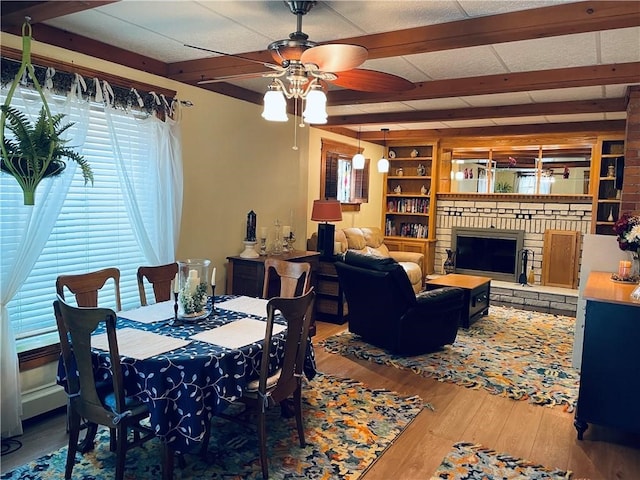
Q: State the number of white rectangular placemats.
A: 4